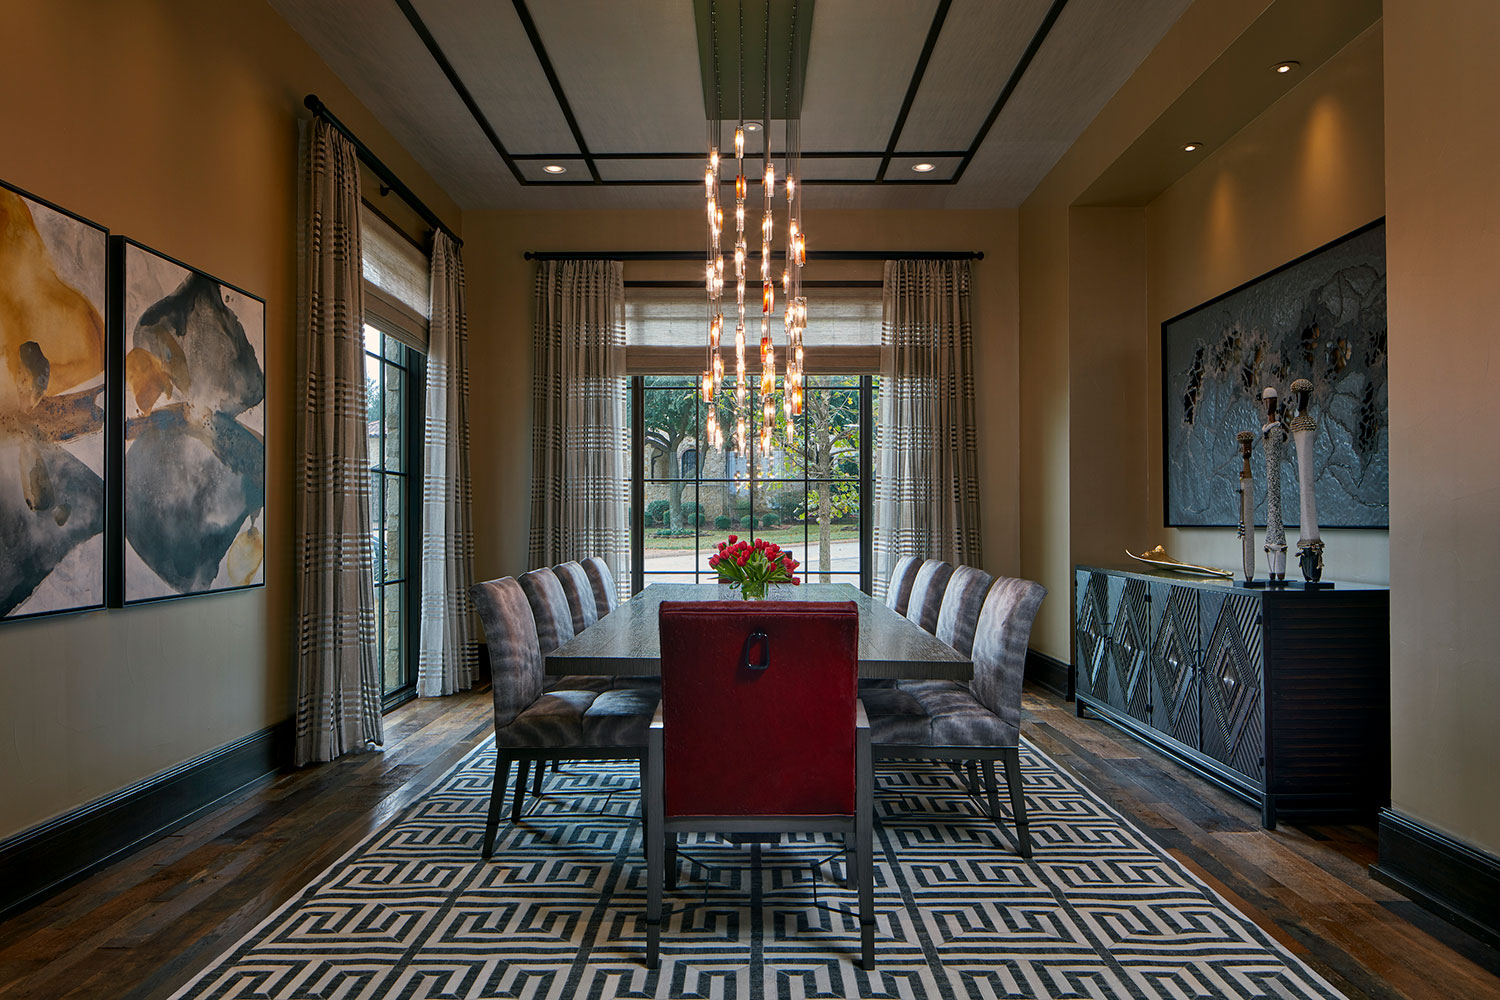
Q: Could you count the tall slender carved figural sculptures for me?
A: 3